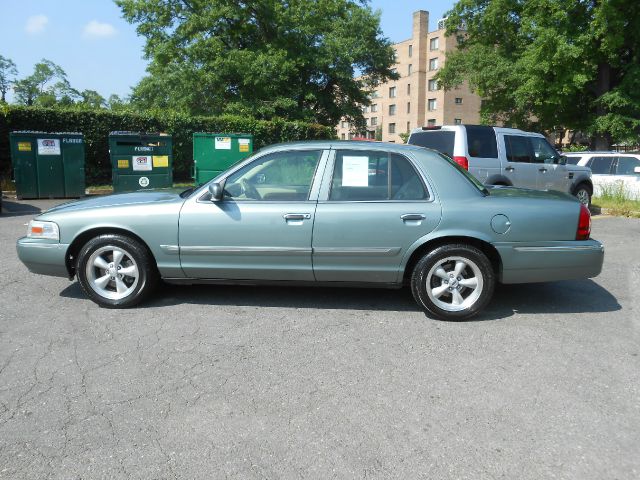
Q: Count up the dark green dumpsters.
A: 2